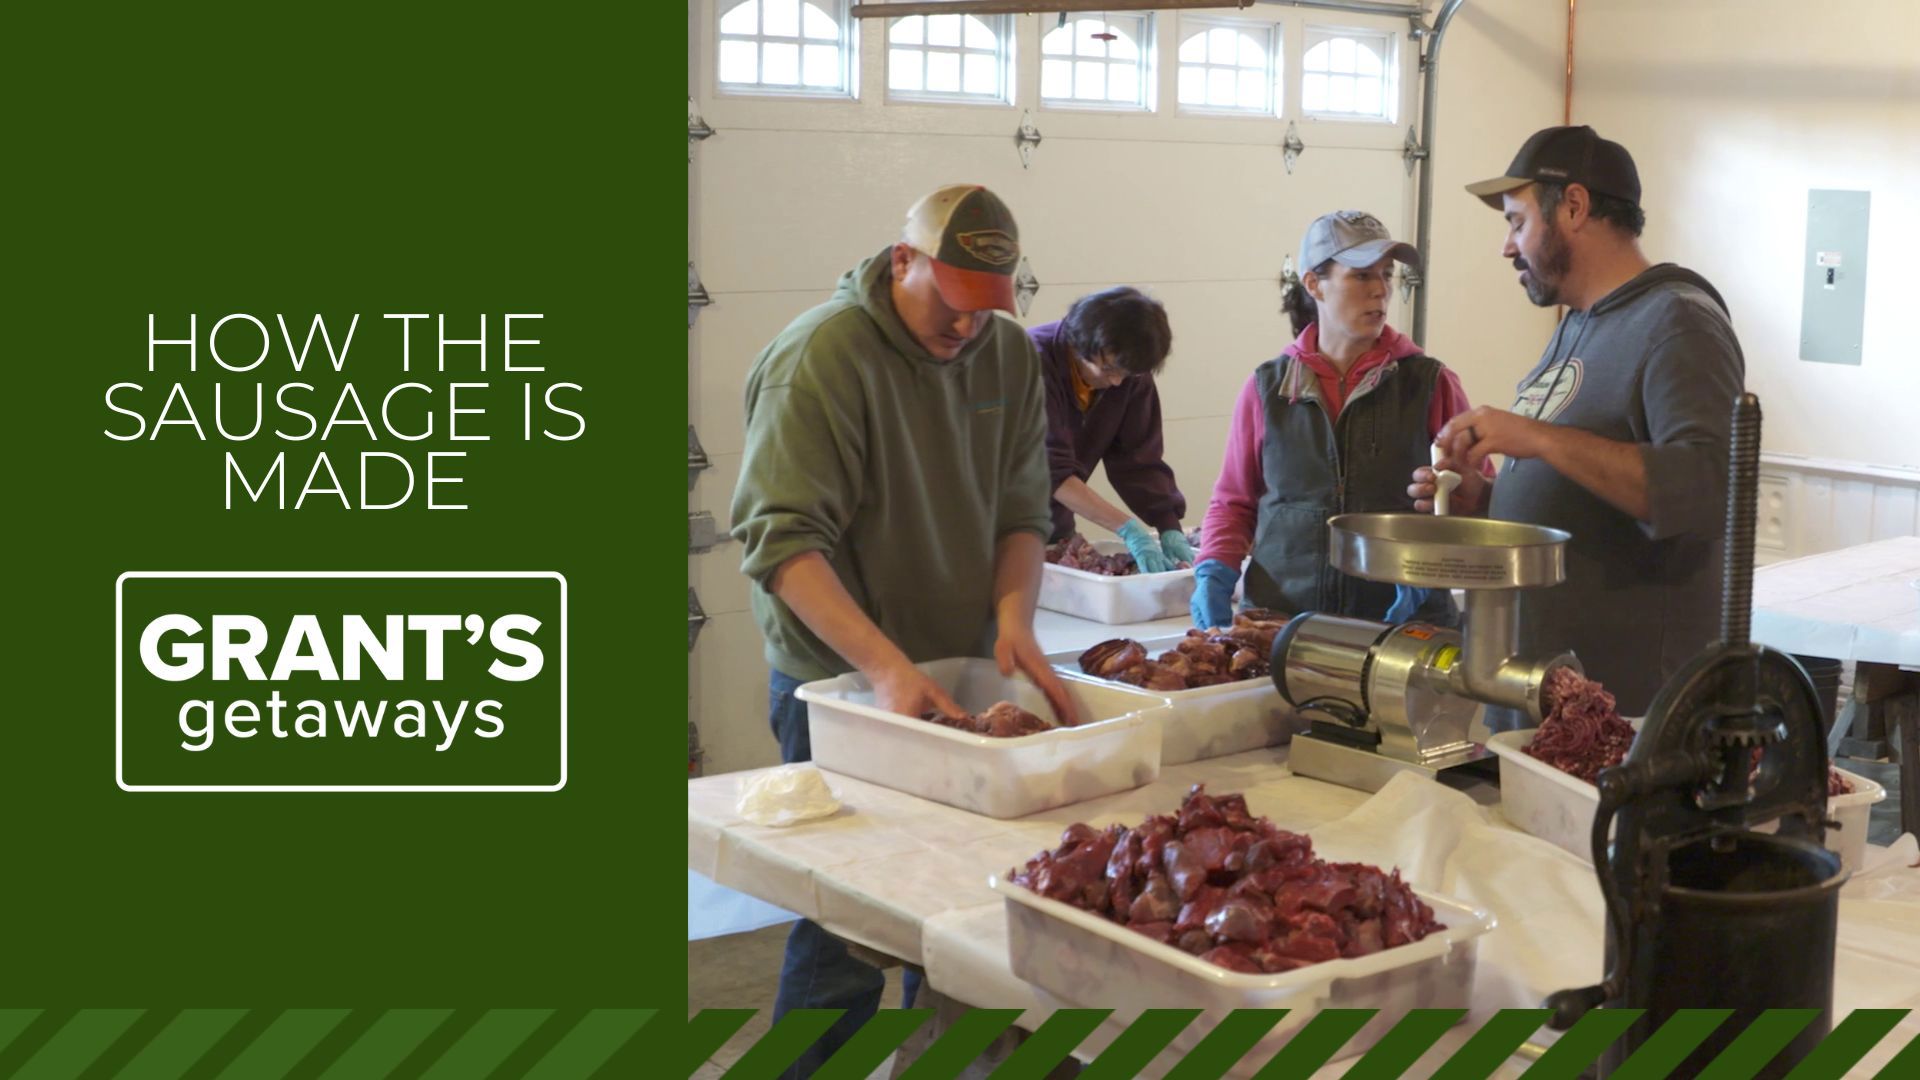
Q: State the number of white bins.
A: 5